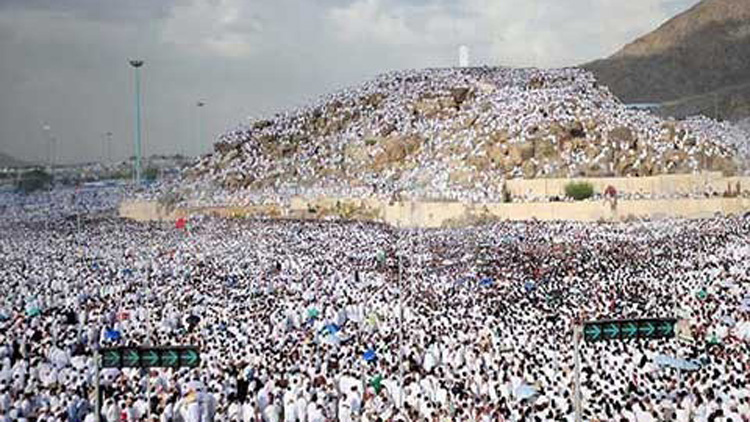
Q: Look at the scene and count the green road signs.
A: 2